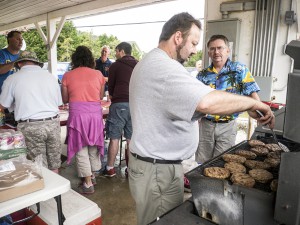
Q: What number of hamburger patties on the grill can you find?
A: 13